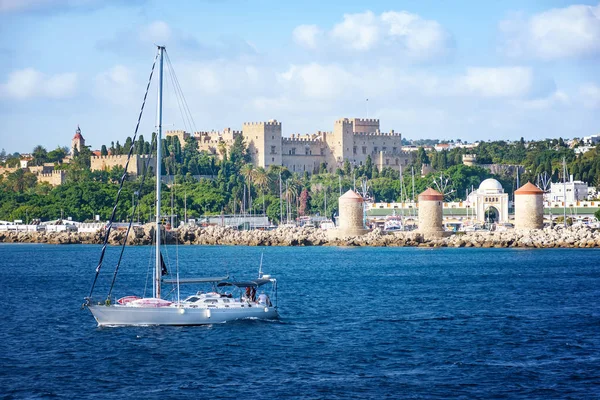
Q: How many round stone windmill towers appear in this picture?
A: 3